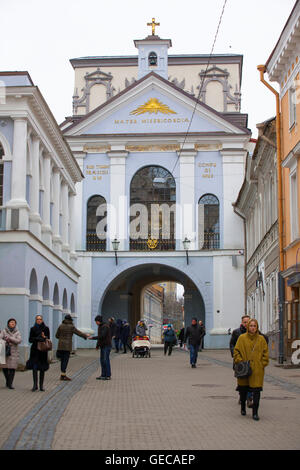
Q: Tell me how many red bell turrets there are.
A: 0